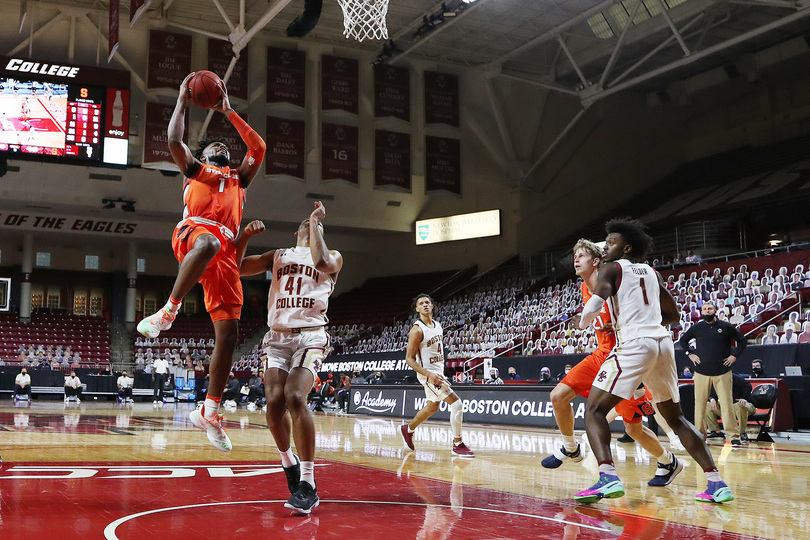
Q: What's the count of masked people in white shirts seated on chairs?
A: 3